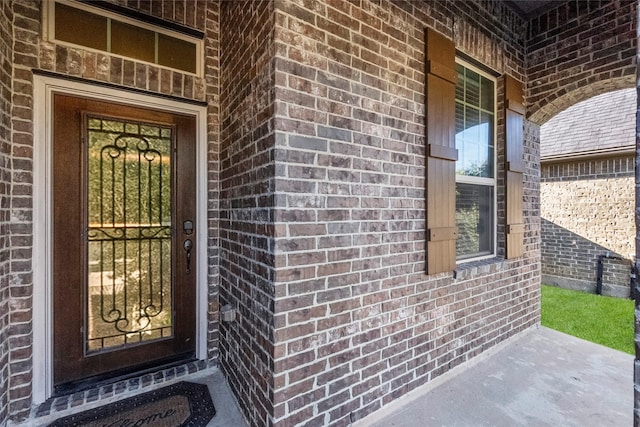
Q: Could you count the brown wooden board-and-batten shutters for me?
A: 2